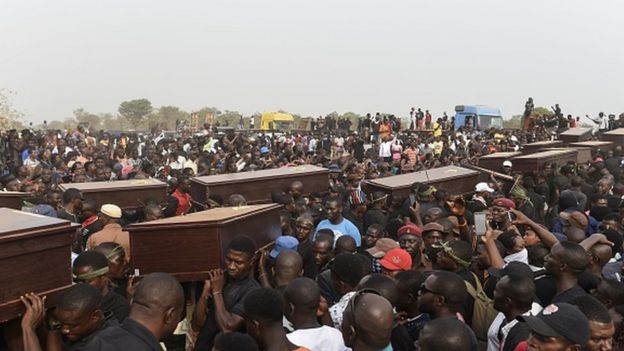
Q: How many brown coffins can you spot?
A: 13